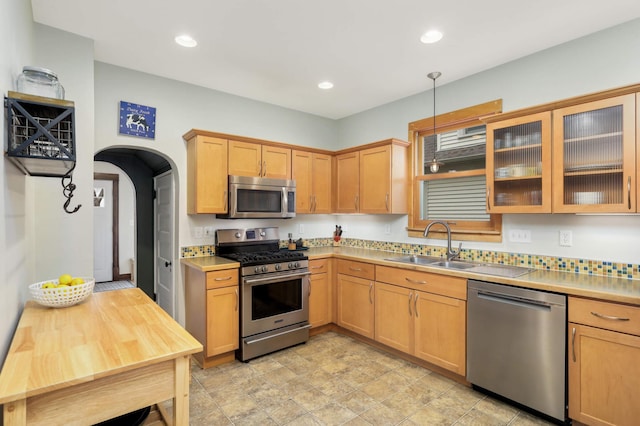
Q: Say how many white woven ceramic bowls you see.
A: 1